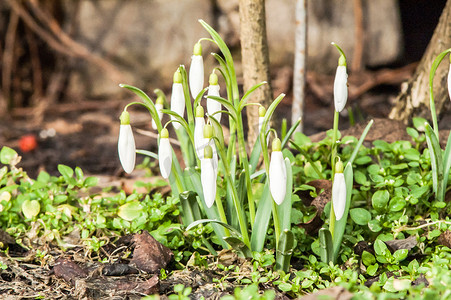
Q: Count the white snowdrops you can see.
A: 14